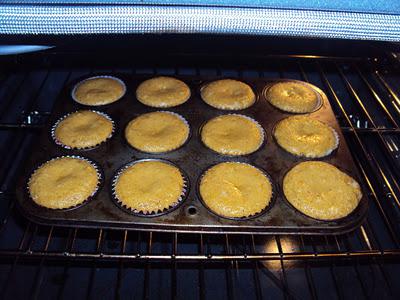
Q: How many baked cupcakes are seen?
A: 12